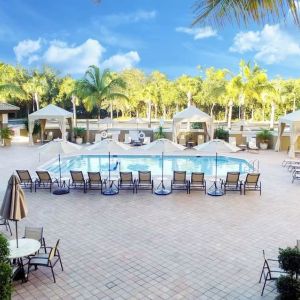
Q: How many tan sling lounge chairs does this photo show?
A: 10